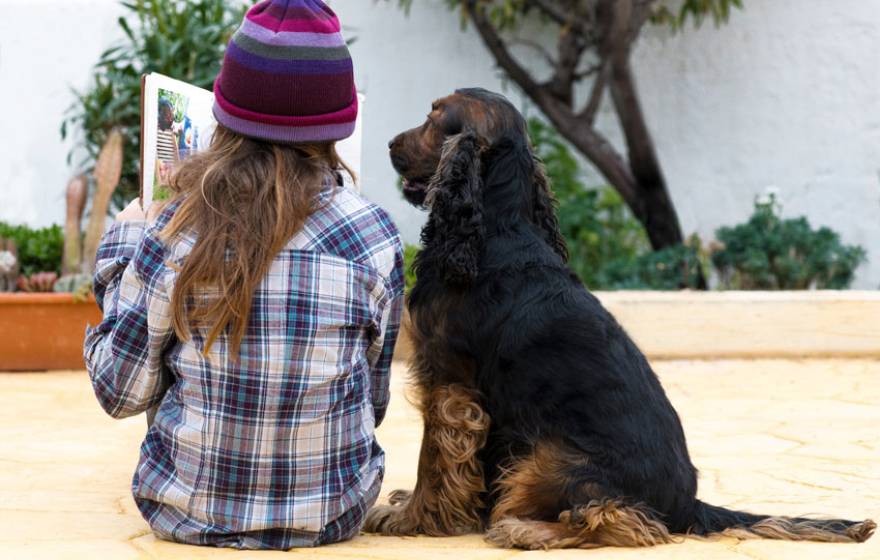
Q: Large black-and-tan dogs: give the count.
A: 1